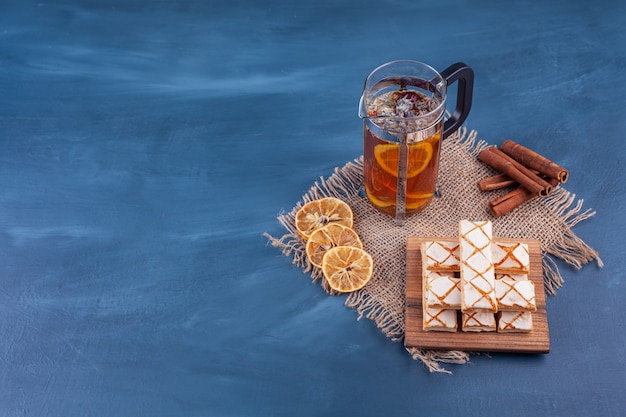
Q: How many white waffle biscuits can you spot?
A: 6